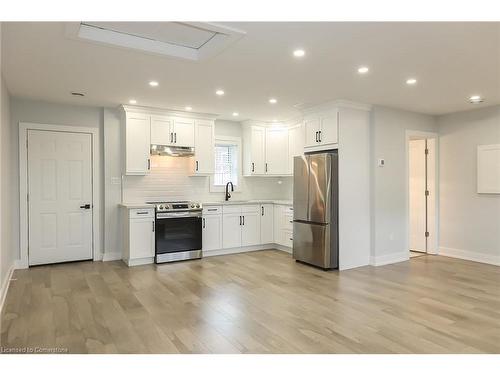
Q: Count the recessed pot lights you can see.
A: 10